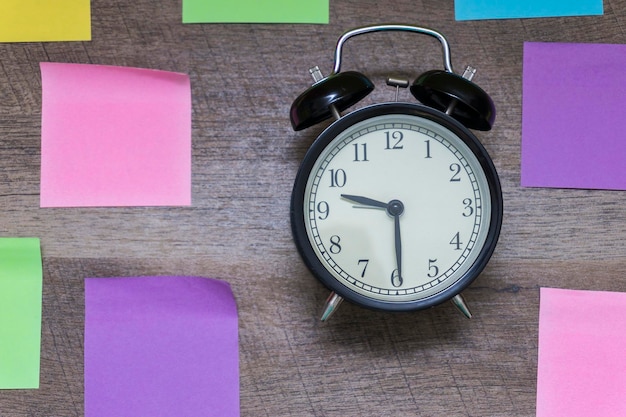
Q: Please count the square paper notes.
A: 8